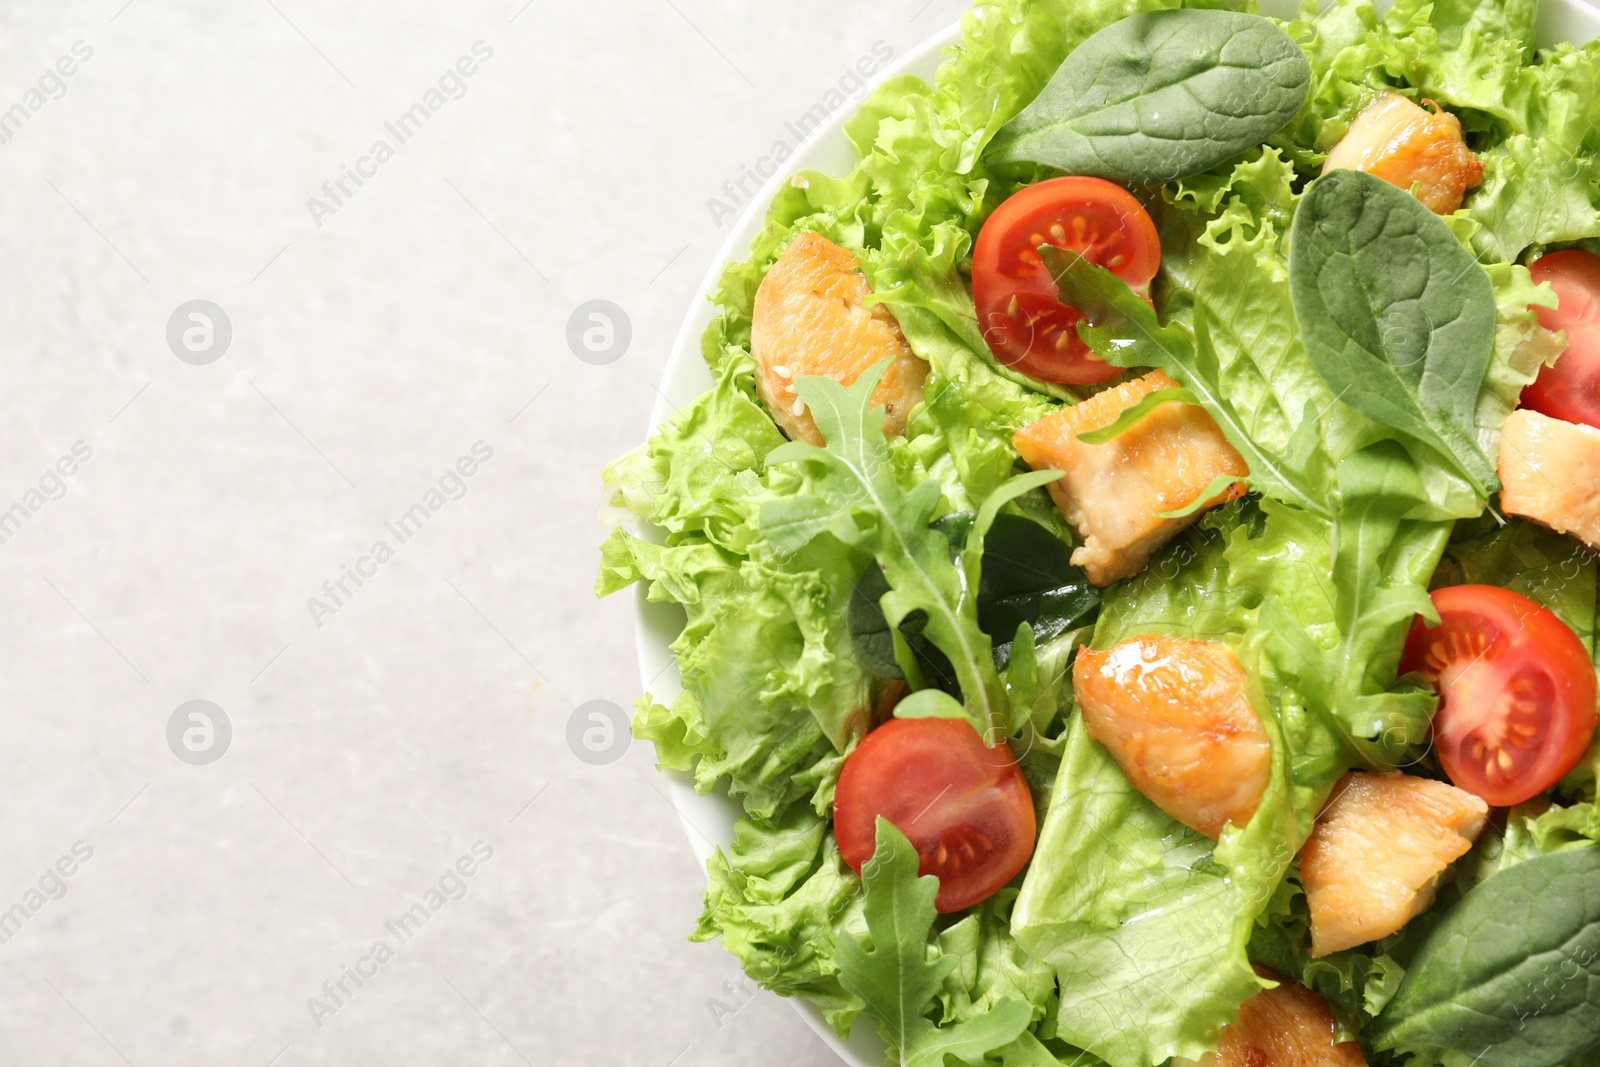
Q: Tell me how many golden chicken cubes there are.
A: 7